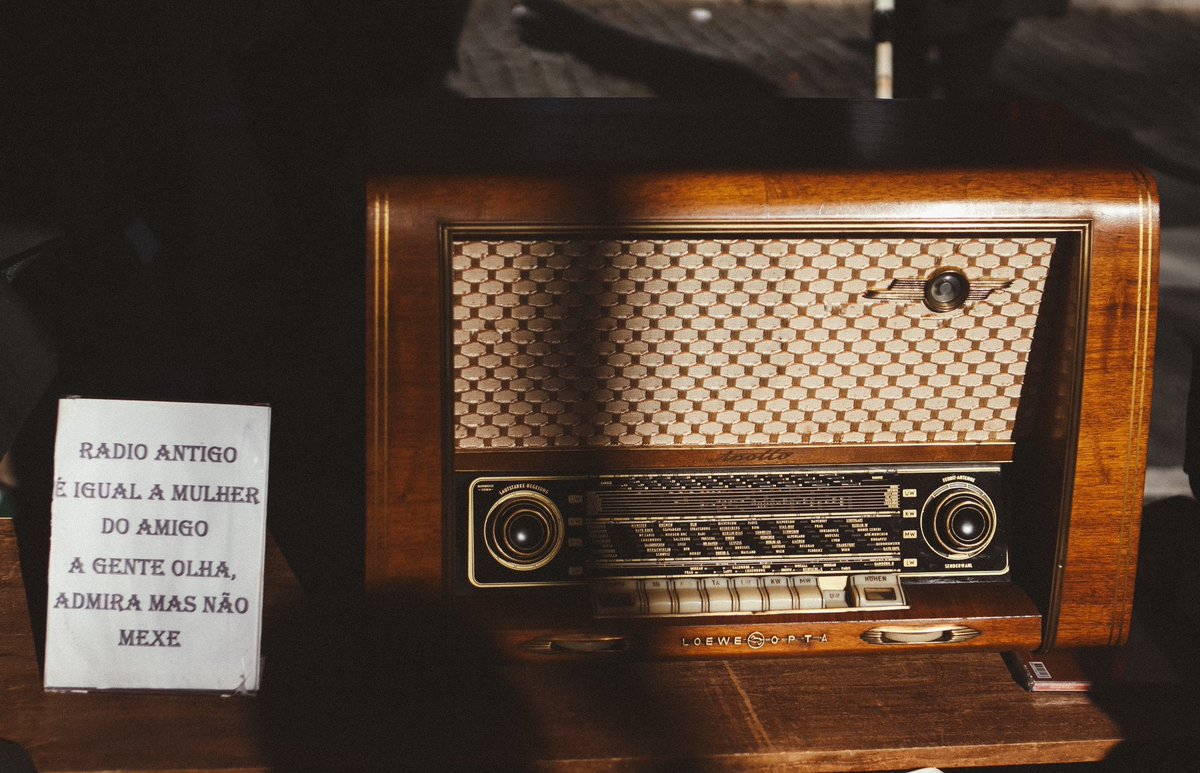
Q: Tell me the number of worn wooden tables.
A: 1